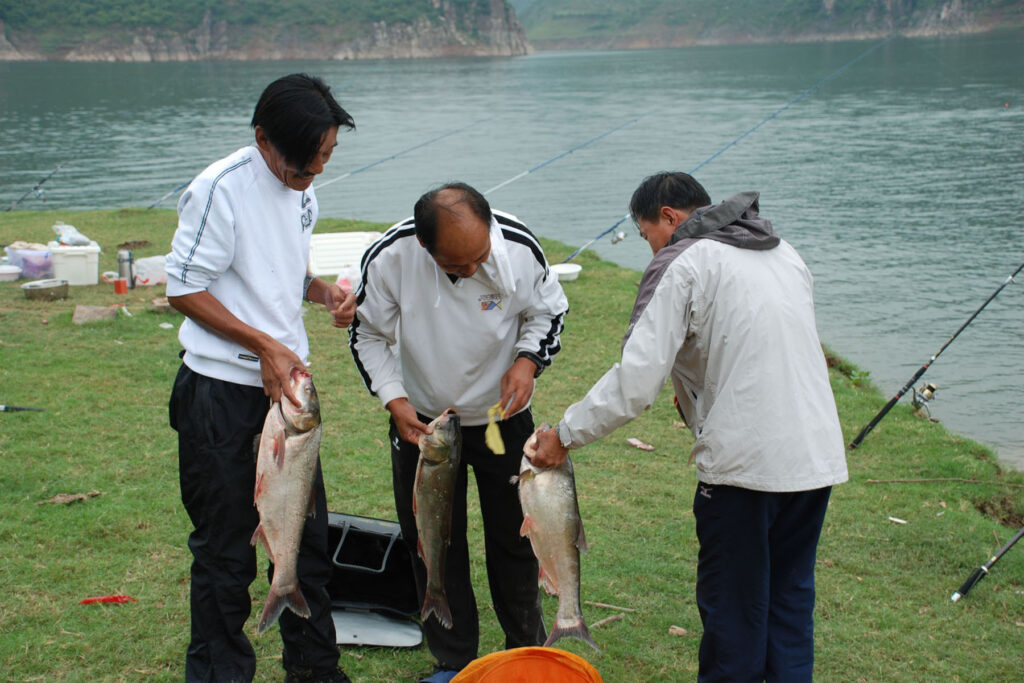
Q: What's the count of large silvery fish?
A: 3